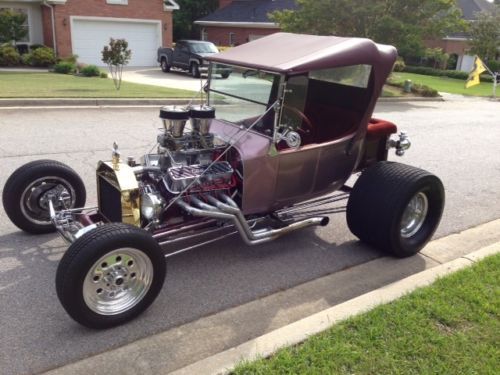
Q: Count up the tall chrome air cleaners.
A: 2